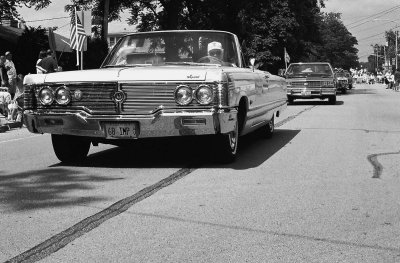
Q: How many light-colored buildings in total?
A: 1